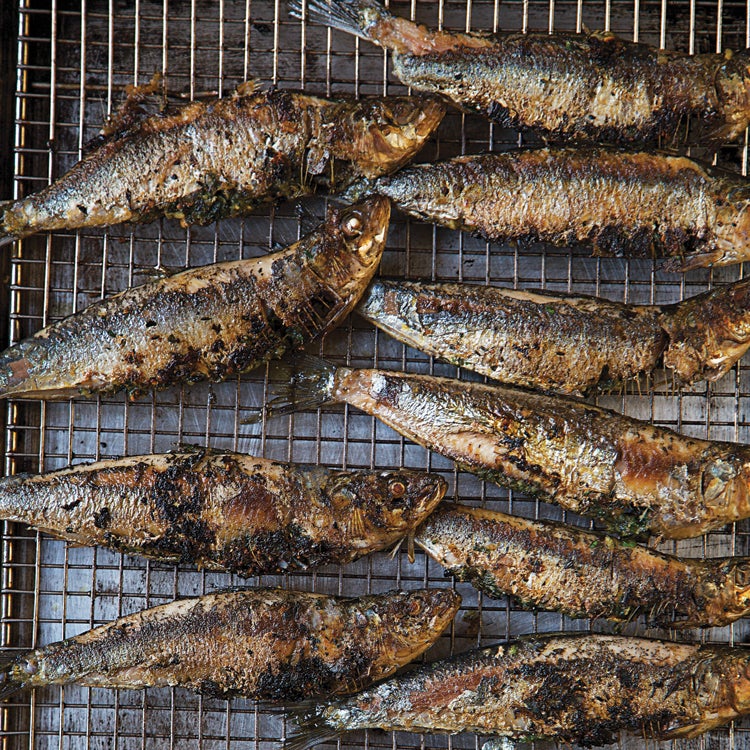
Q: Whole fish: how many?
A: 10